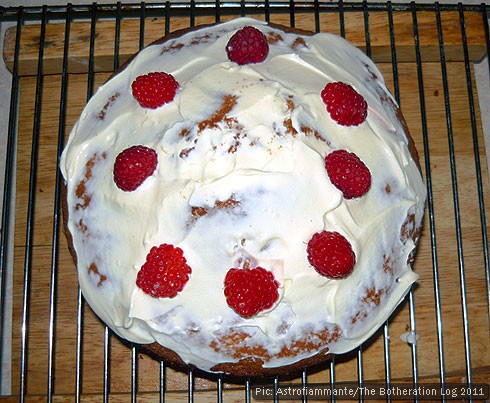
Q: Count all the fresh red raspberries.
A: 8